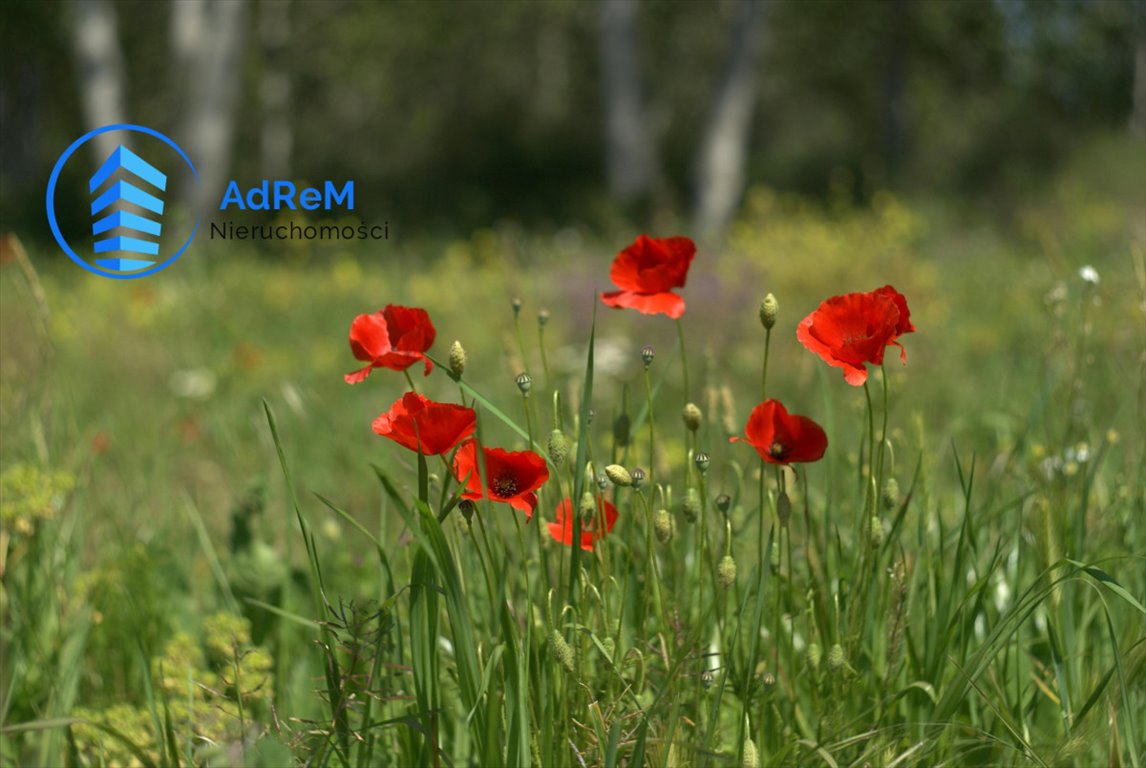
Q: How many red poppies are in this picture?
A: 7